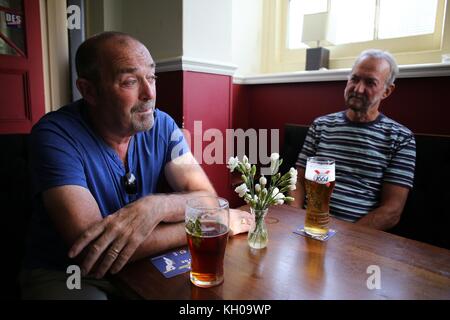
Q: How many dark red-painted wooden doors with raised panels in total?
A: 1